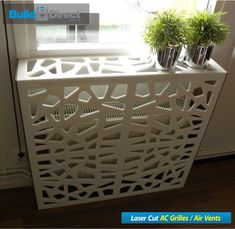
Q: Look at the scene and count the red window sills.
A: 0